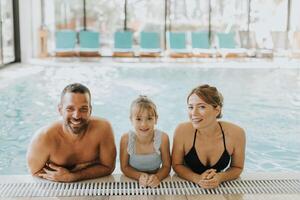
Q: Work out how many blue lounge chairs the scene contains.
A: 7